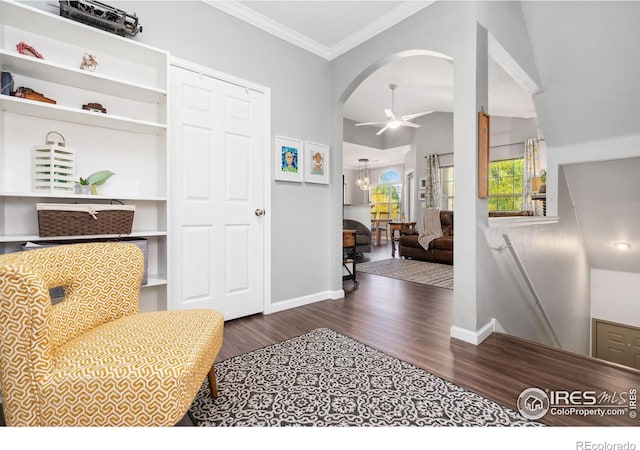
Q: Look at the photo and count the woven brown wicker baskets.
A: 1